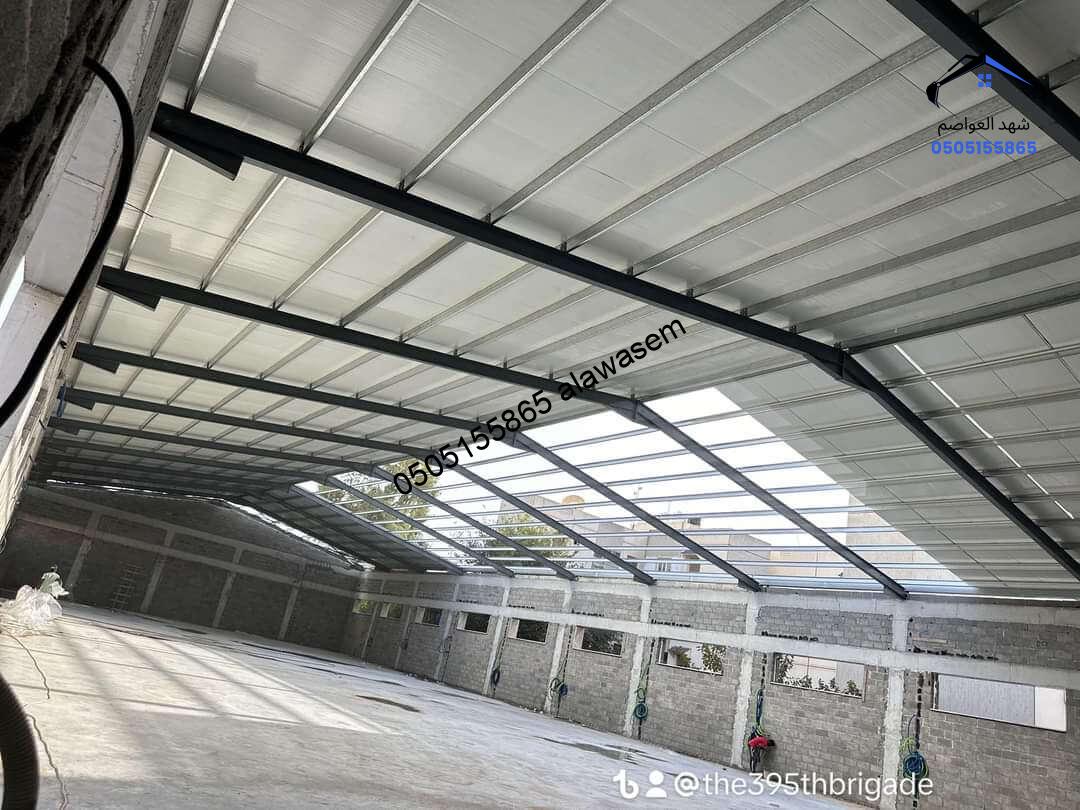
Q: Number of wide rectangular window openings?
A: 9